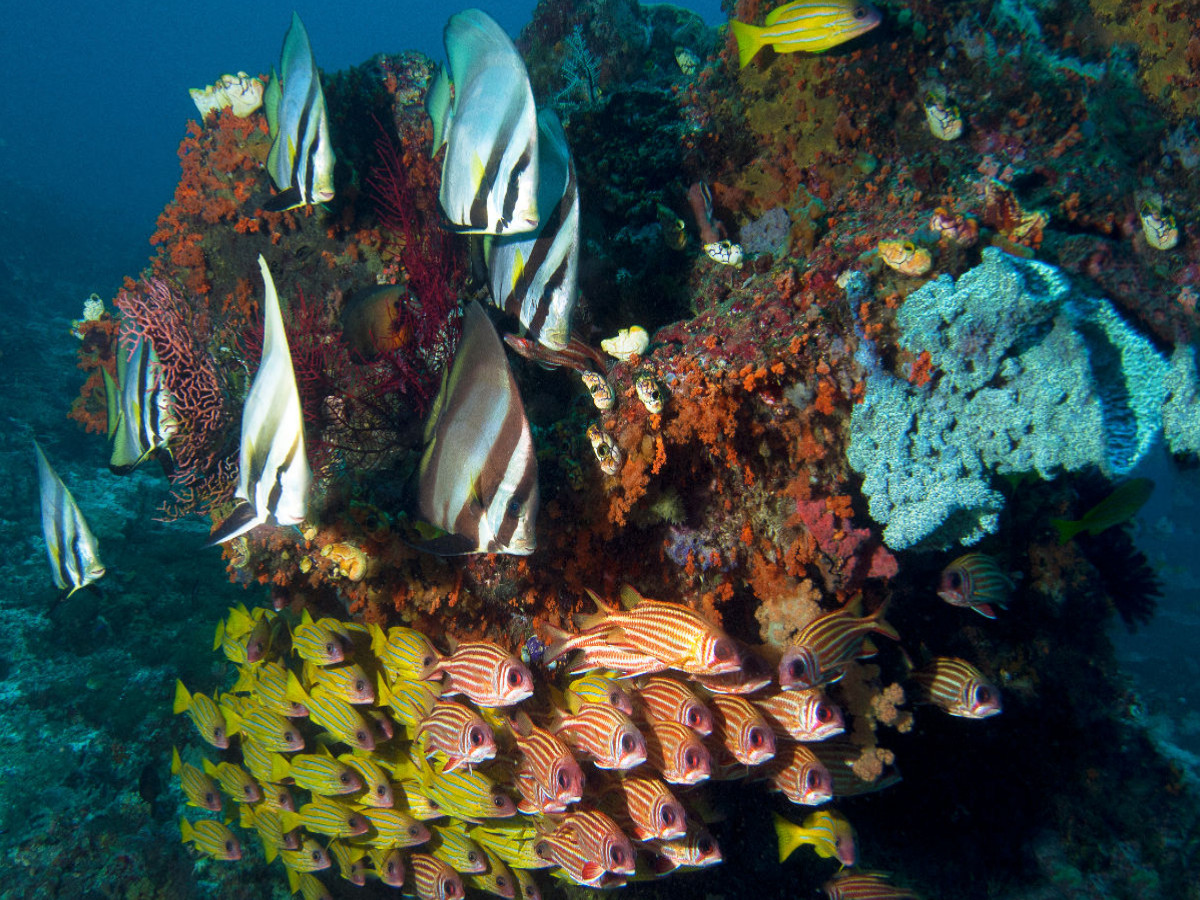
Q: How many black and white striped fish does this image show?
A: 7